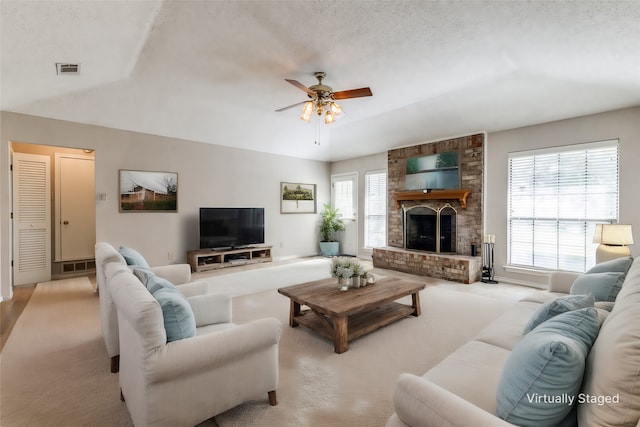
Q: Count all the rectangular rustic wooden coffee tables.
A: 1